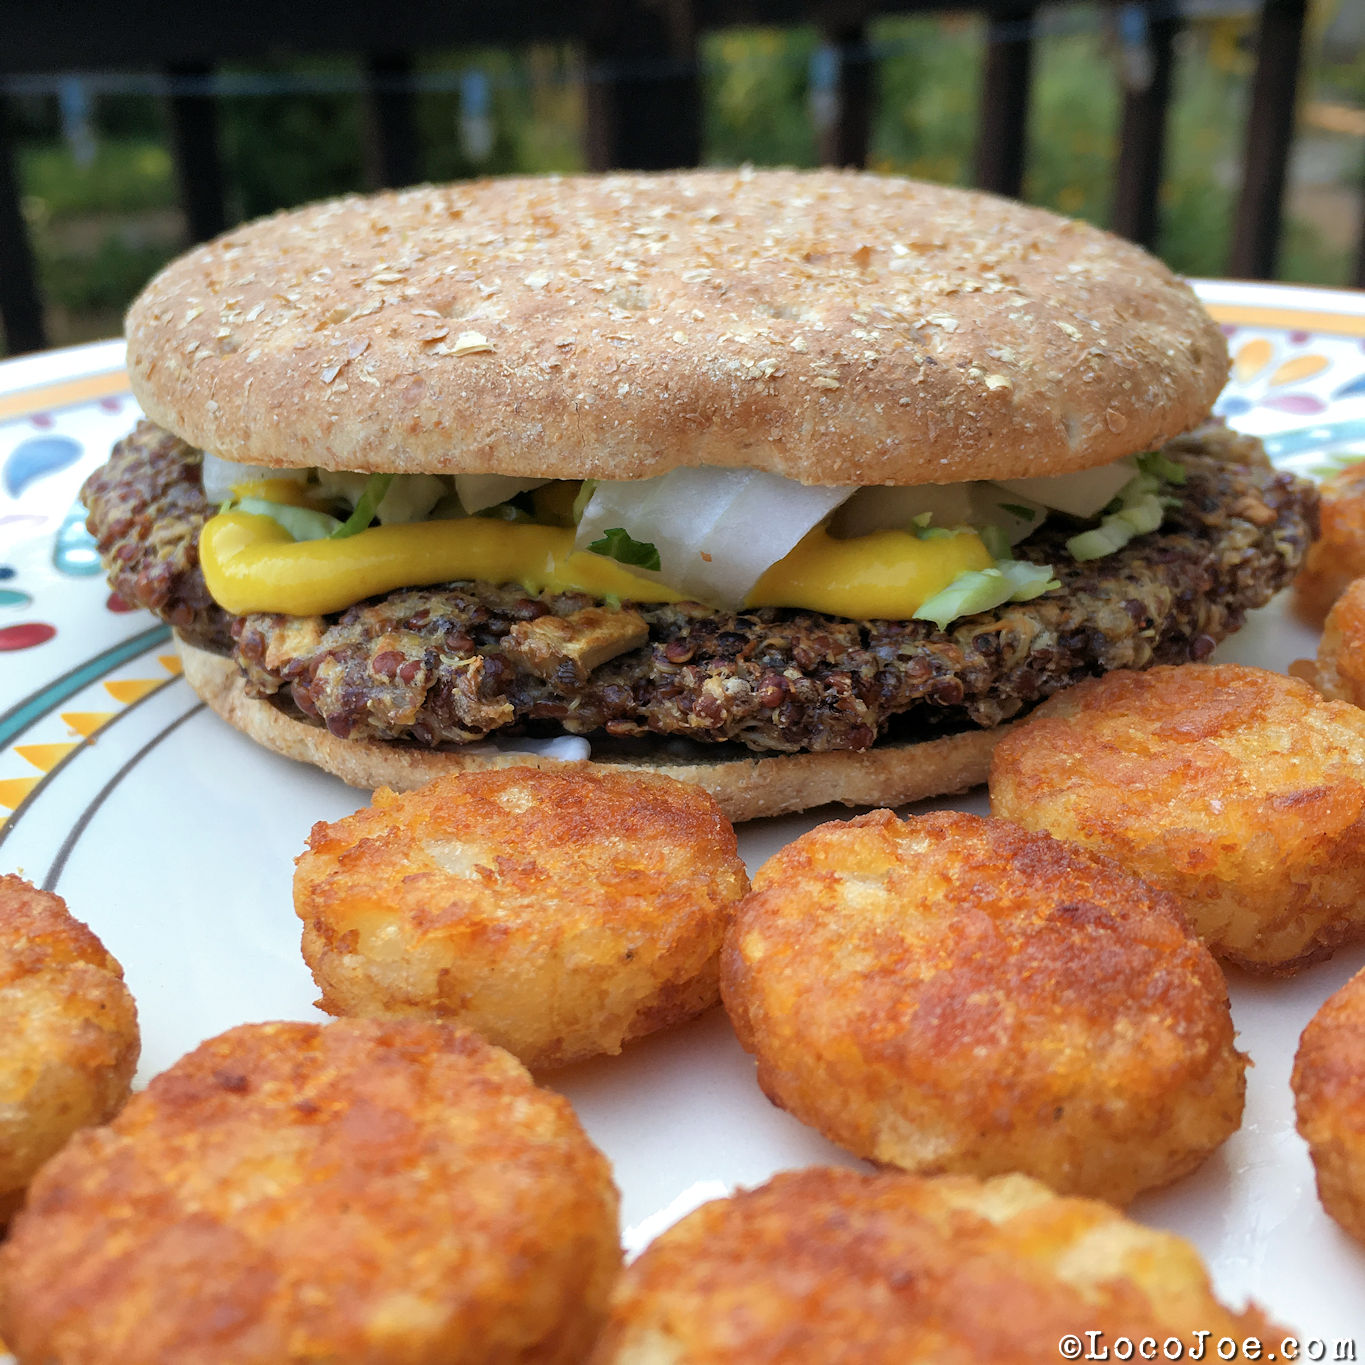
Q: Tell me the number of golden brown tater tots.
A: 9